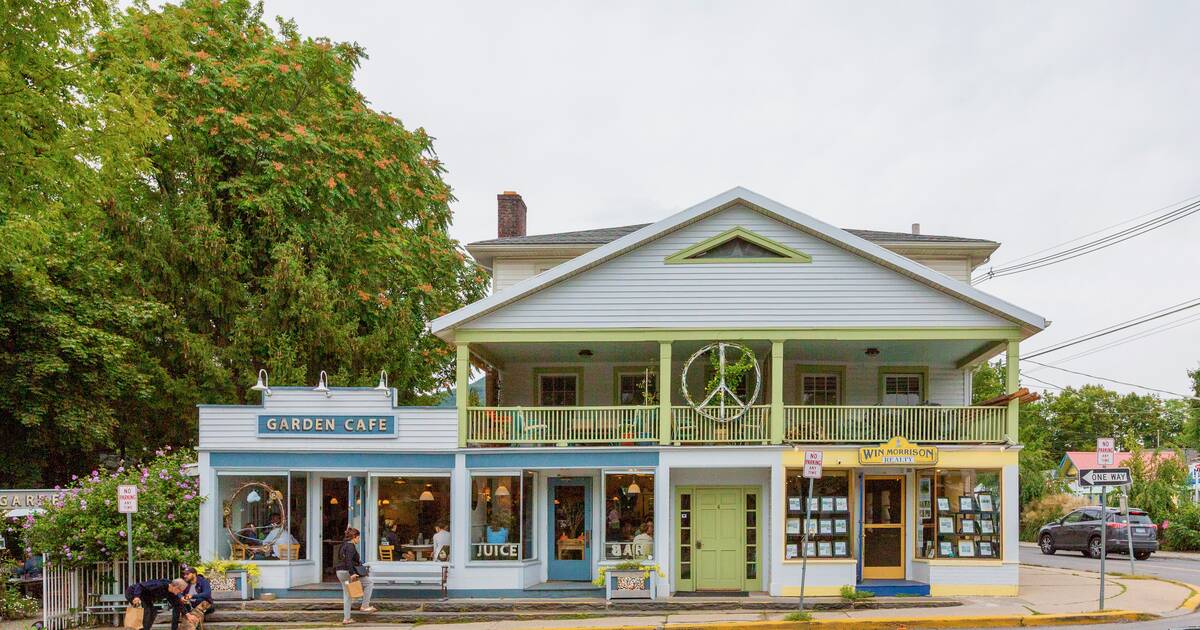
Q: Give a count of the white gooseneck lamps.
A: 3